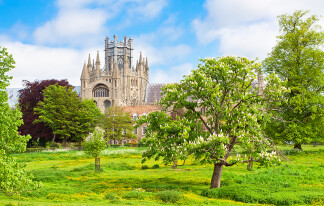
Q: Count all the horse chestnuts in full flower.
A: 1